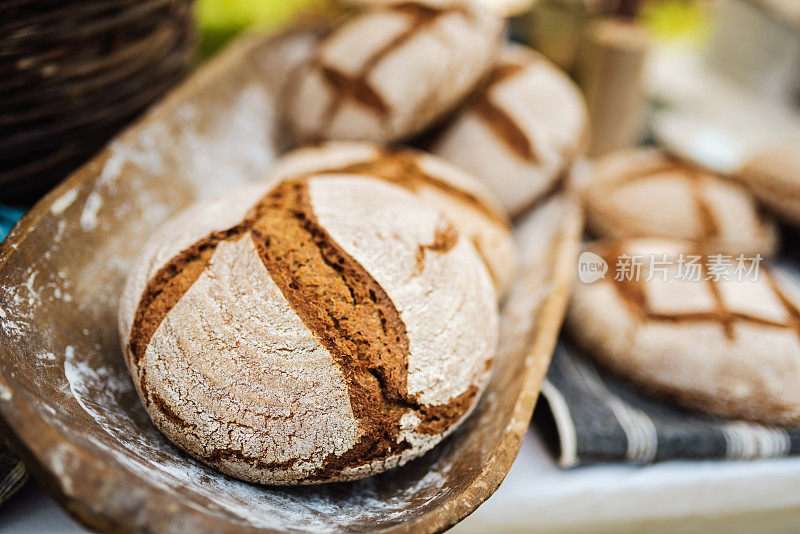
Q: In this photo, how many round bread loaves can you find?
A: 7